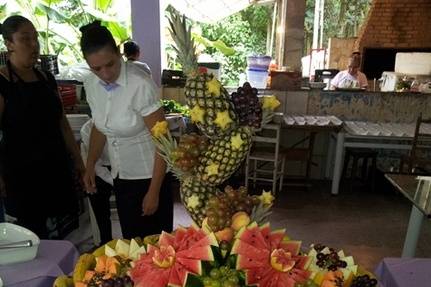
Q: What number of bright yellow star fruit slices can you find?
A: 9